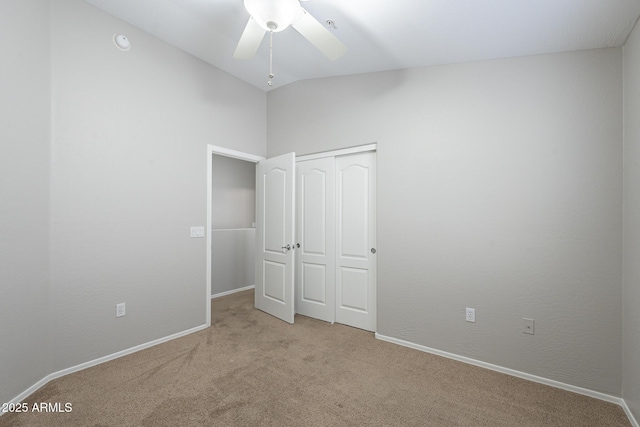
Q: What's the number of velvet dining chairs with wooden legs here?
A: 0